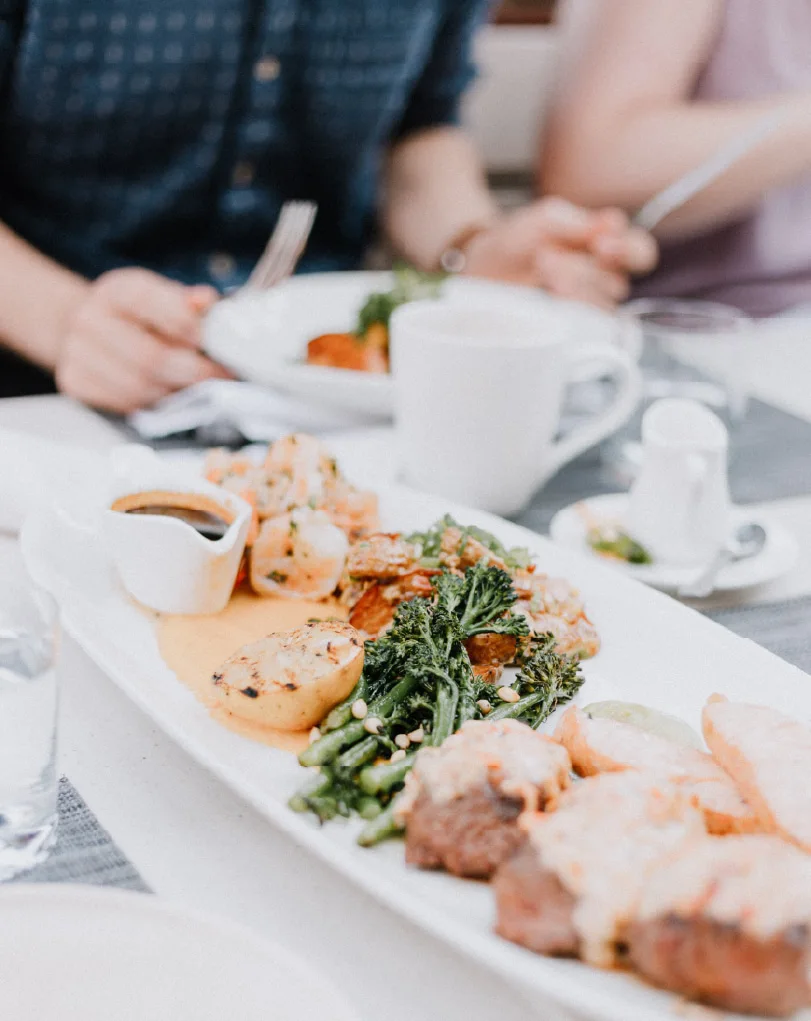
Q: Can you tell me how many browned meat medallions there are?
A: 3